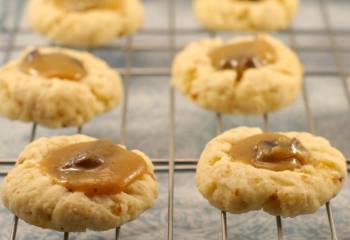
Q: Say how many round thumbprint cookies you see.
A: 6